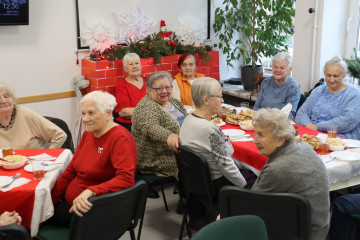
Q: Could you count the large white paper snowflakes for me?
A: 3